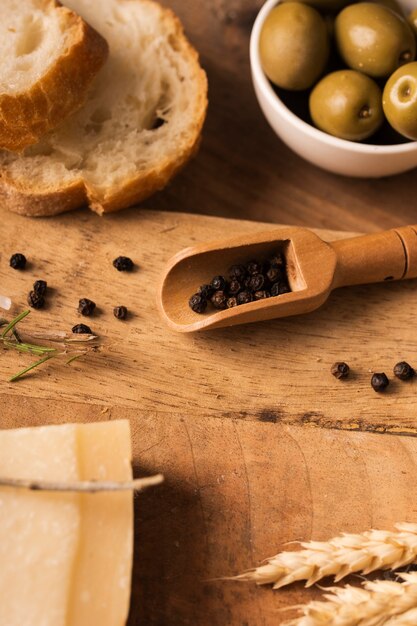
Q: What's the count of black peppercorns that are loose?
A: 10